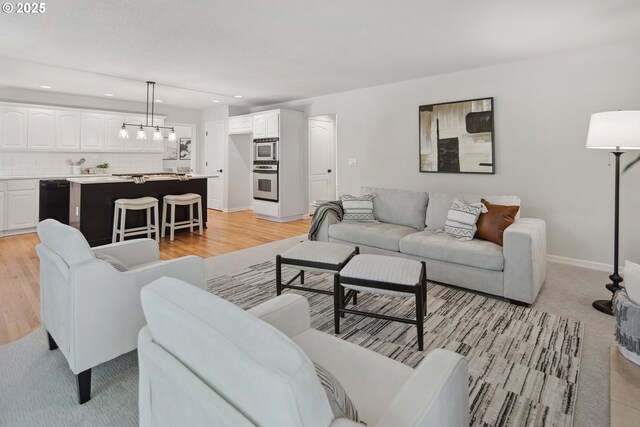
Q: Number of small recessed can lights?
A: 5